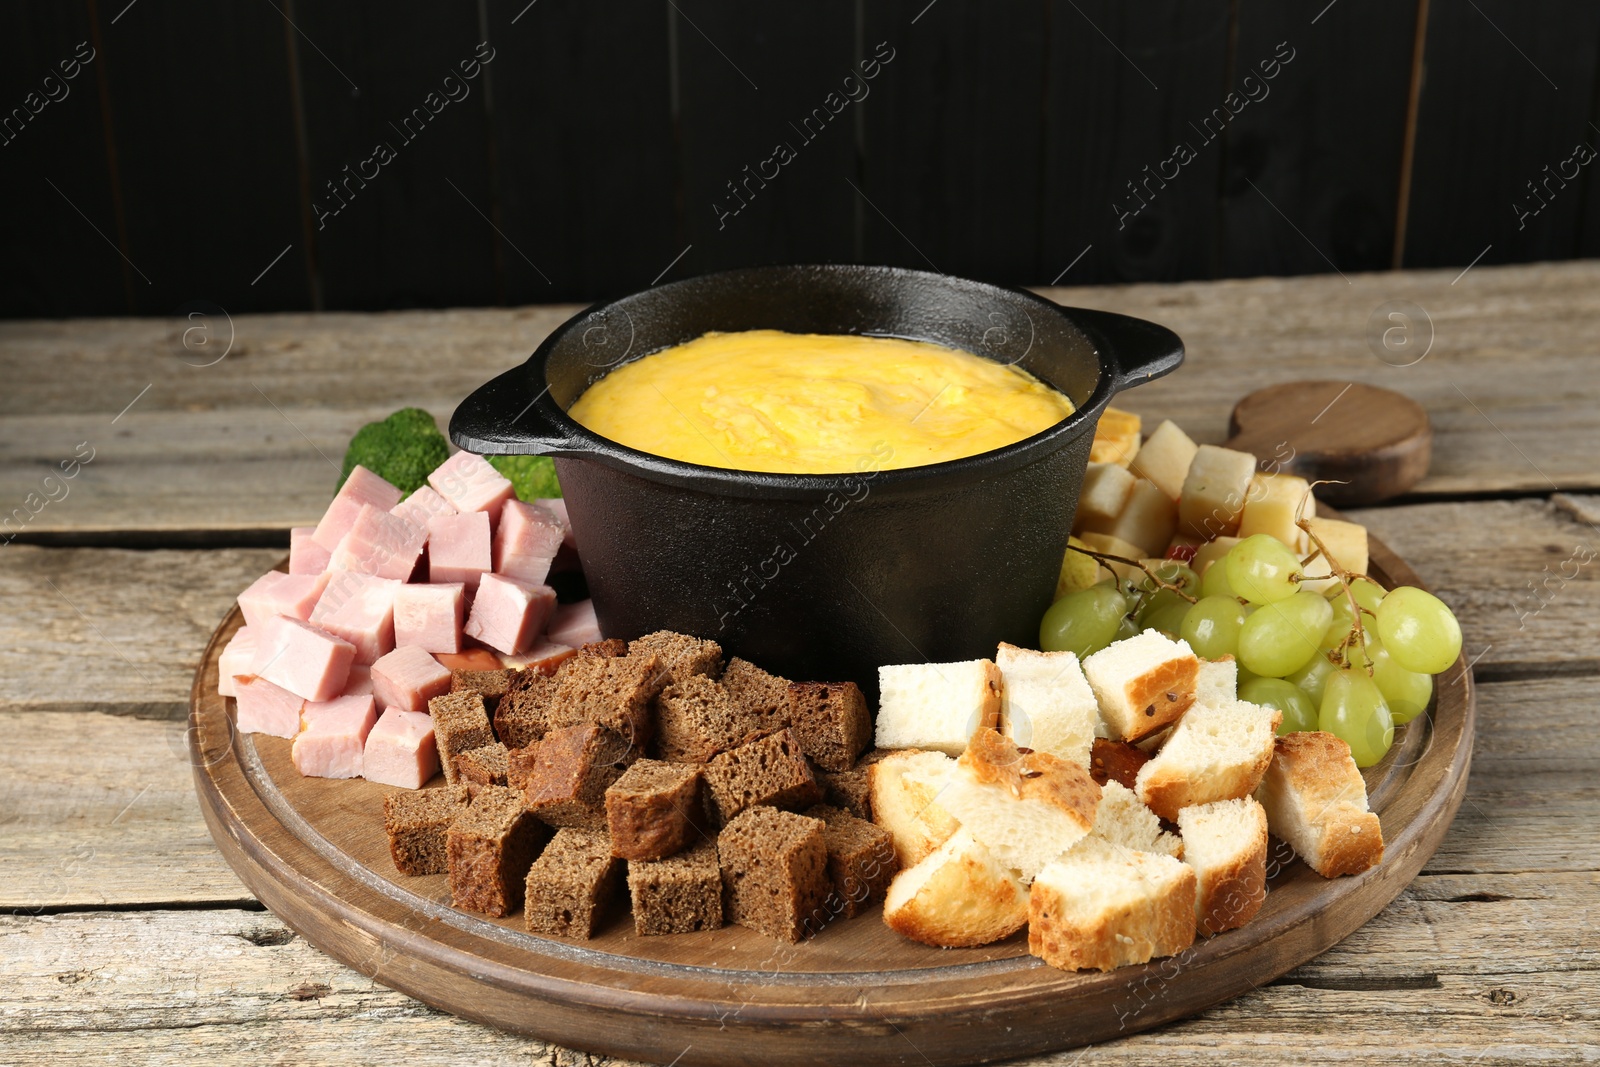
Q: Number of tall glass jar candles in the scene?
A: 0